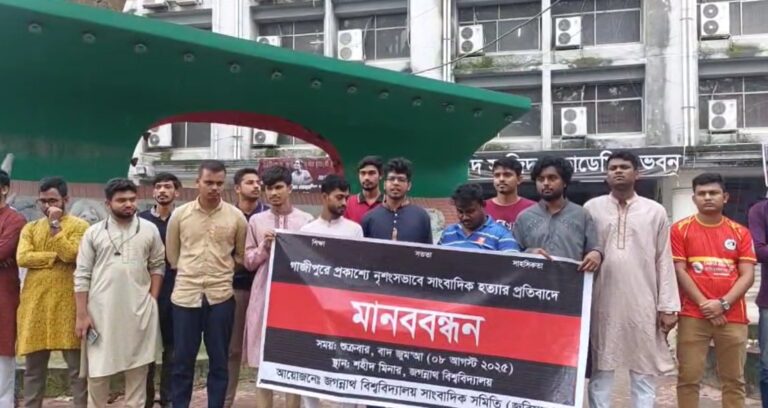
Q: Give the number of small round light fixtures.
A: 13